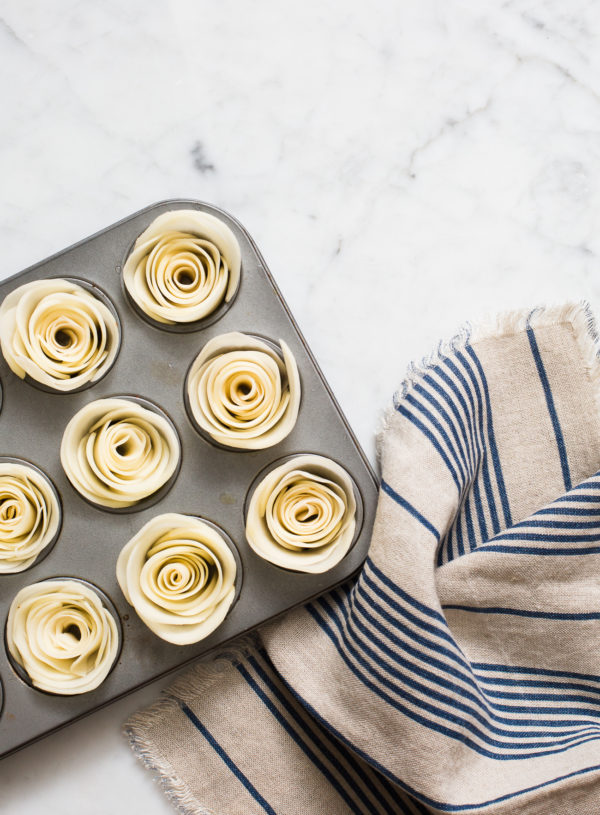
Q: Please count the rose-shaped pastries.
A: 8